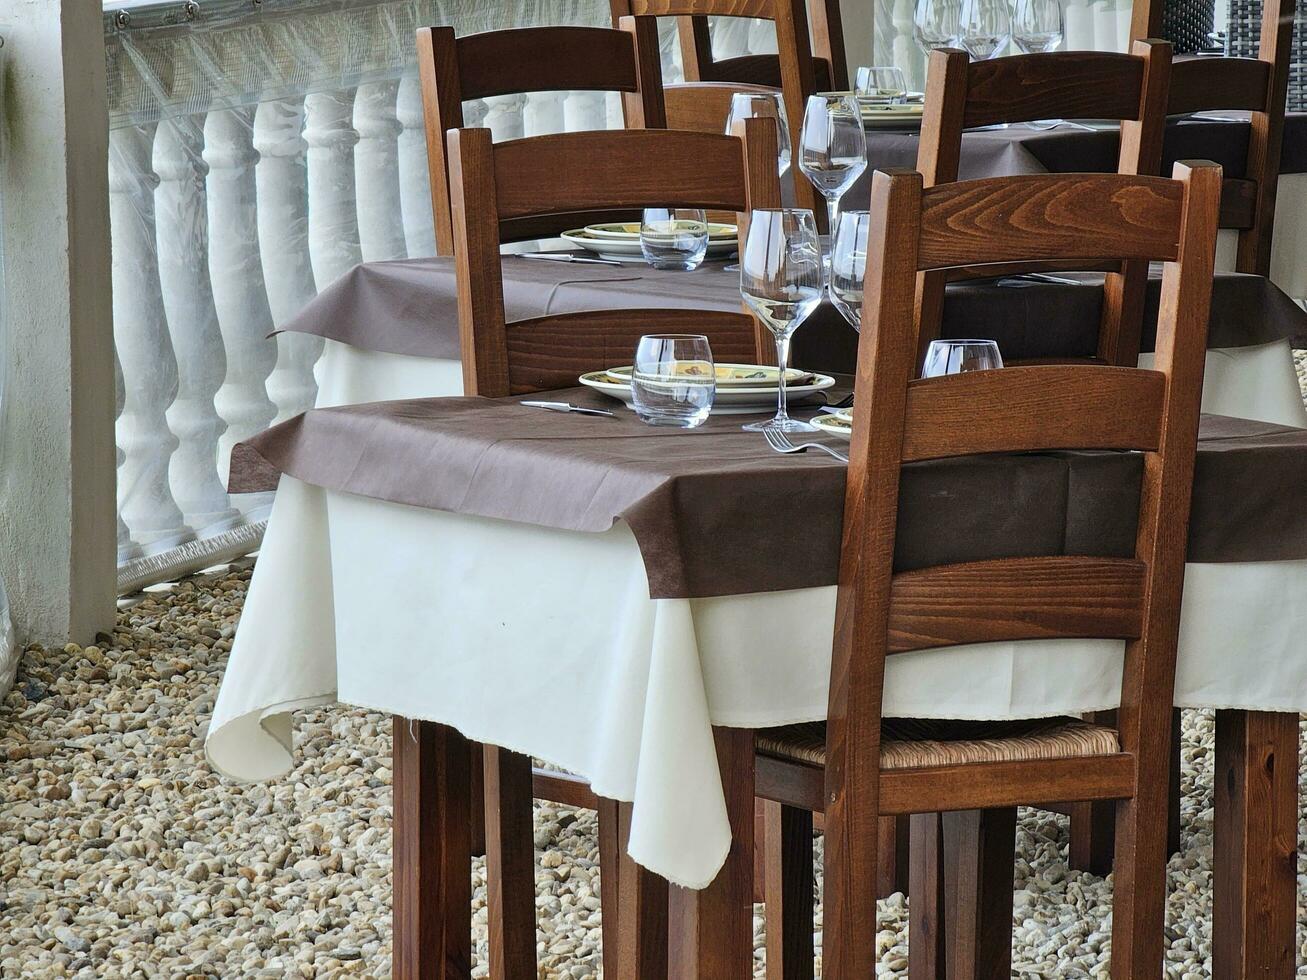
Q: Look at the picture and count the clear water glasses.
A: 4